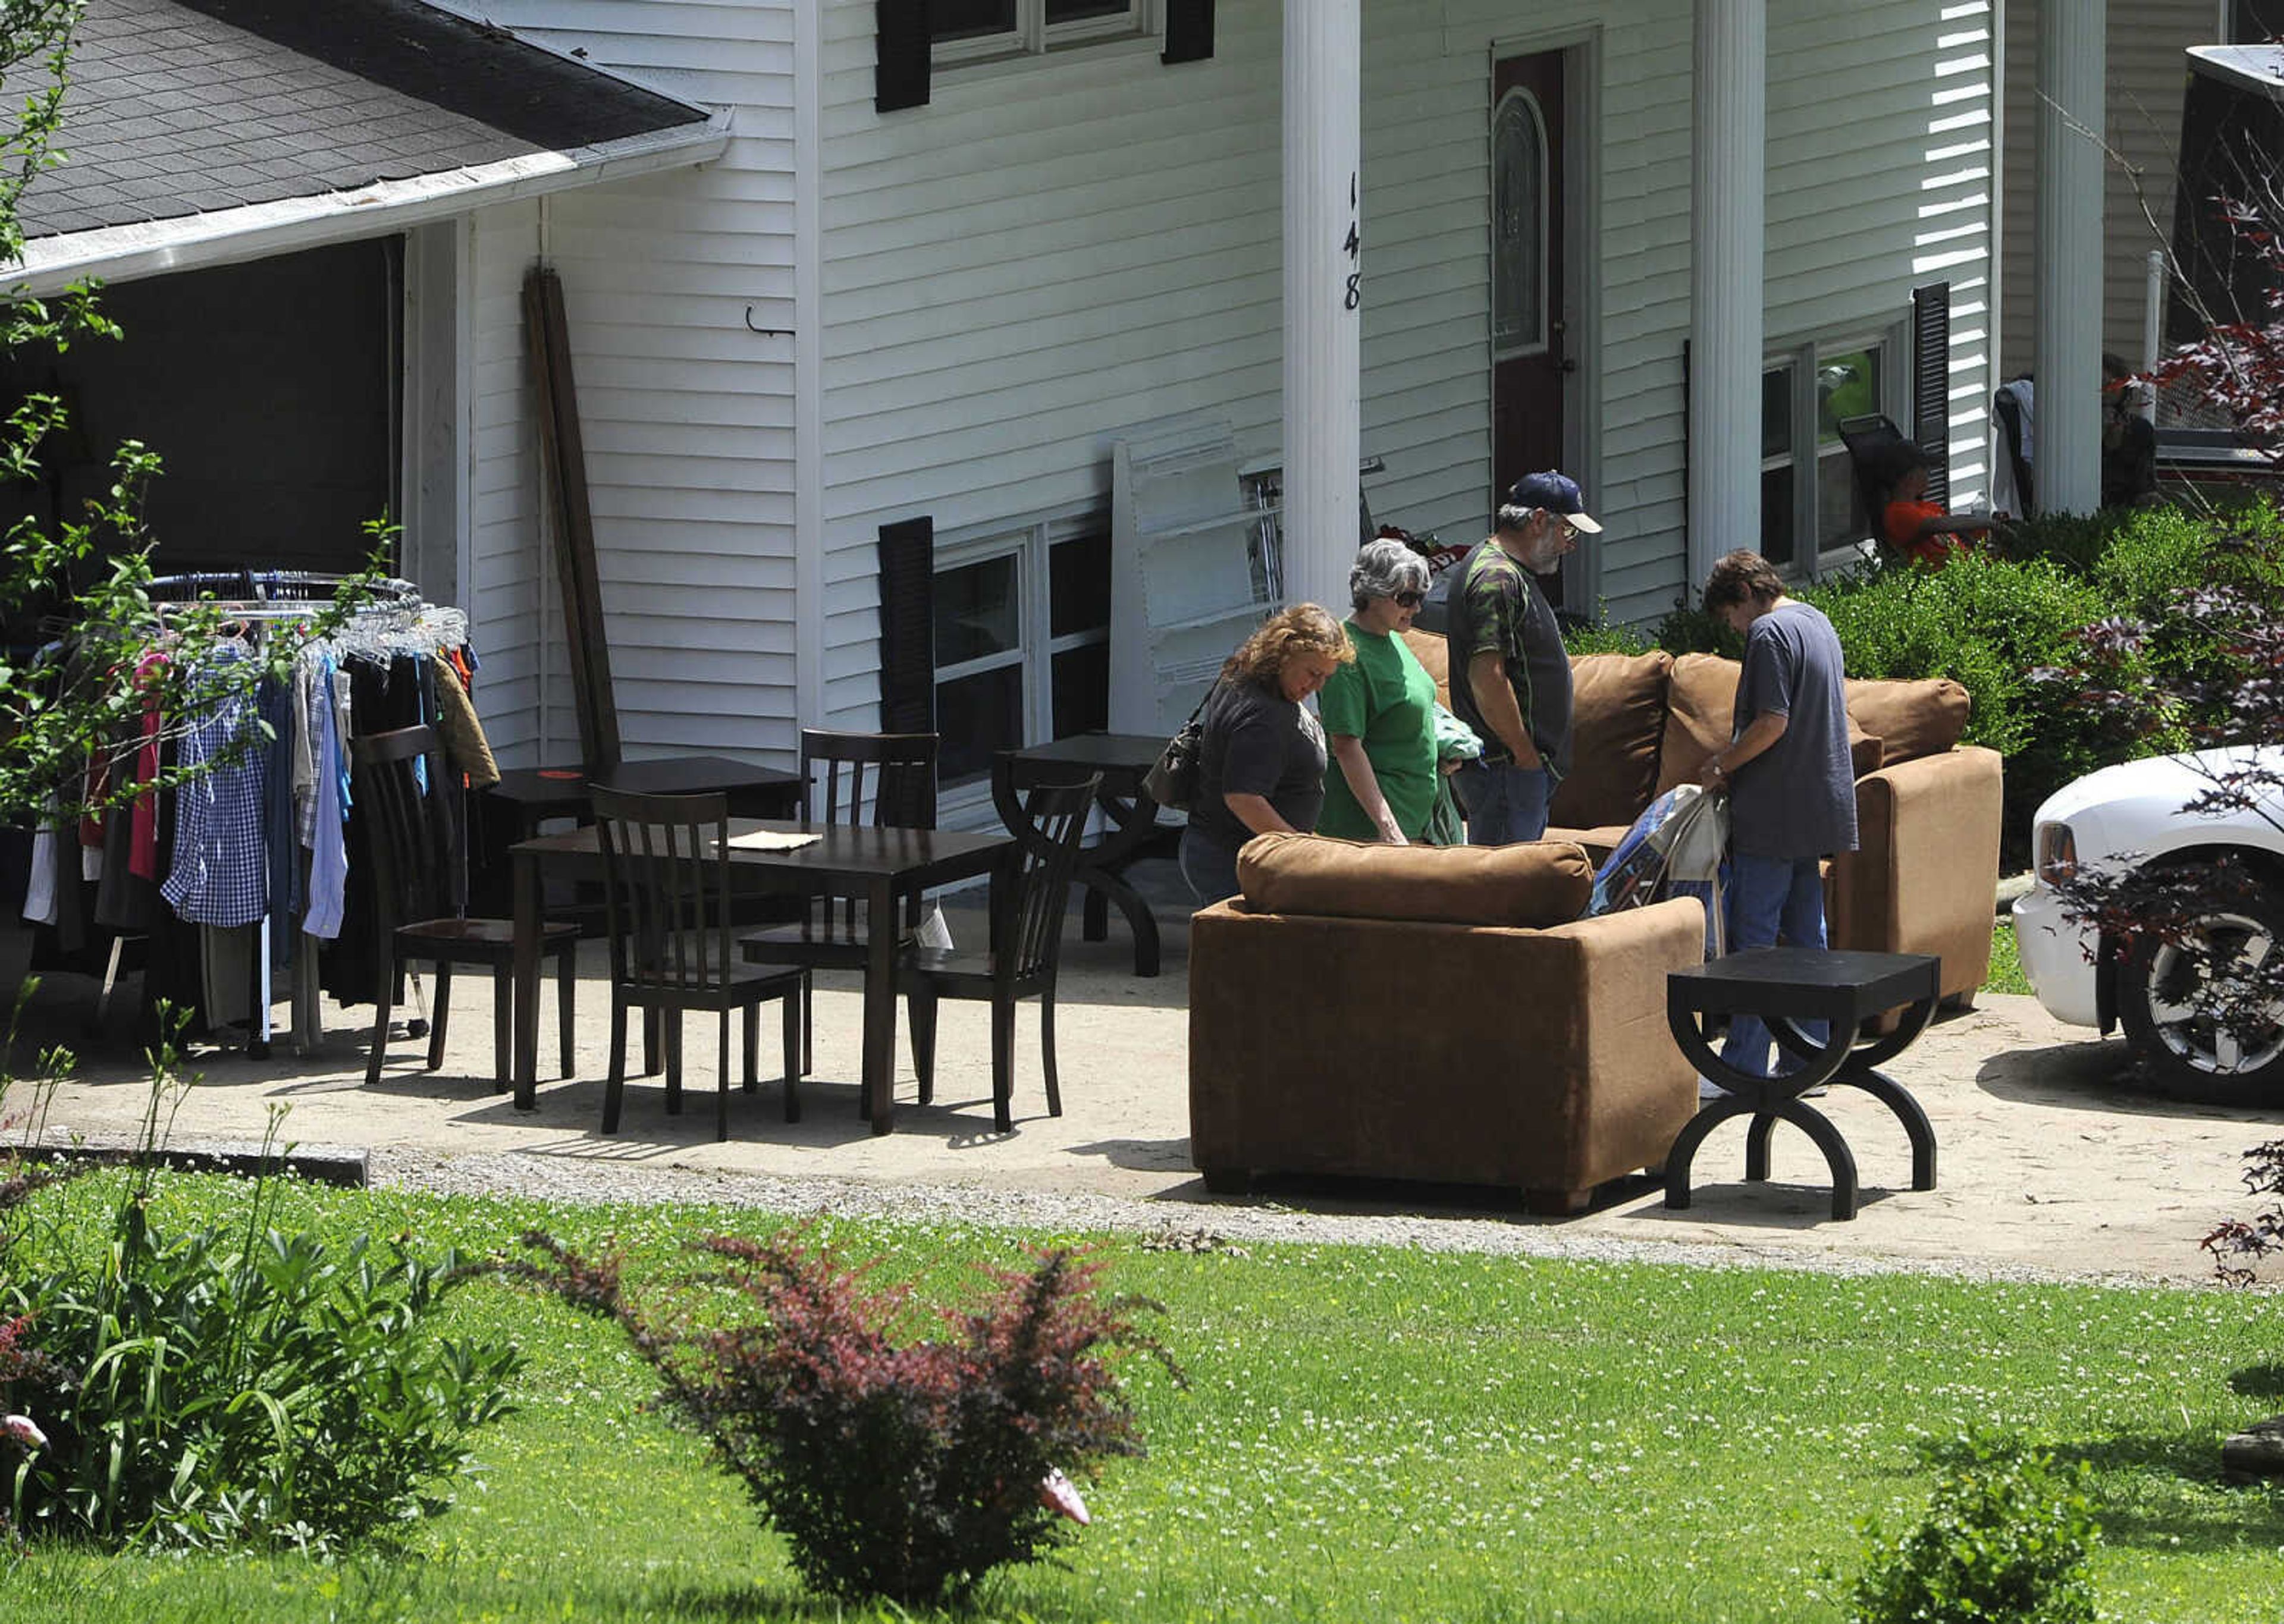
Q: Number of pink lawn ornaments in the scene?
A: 2